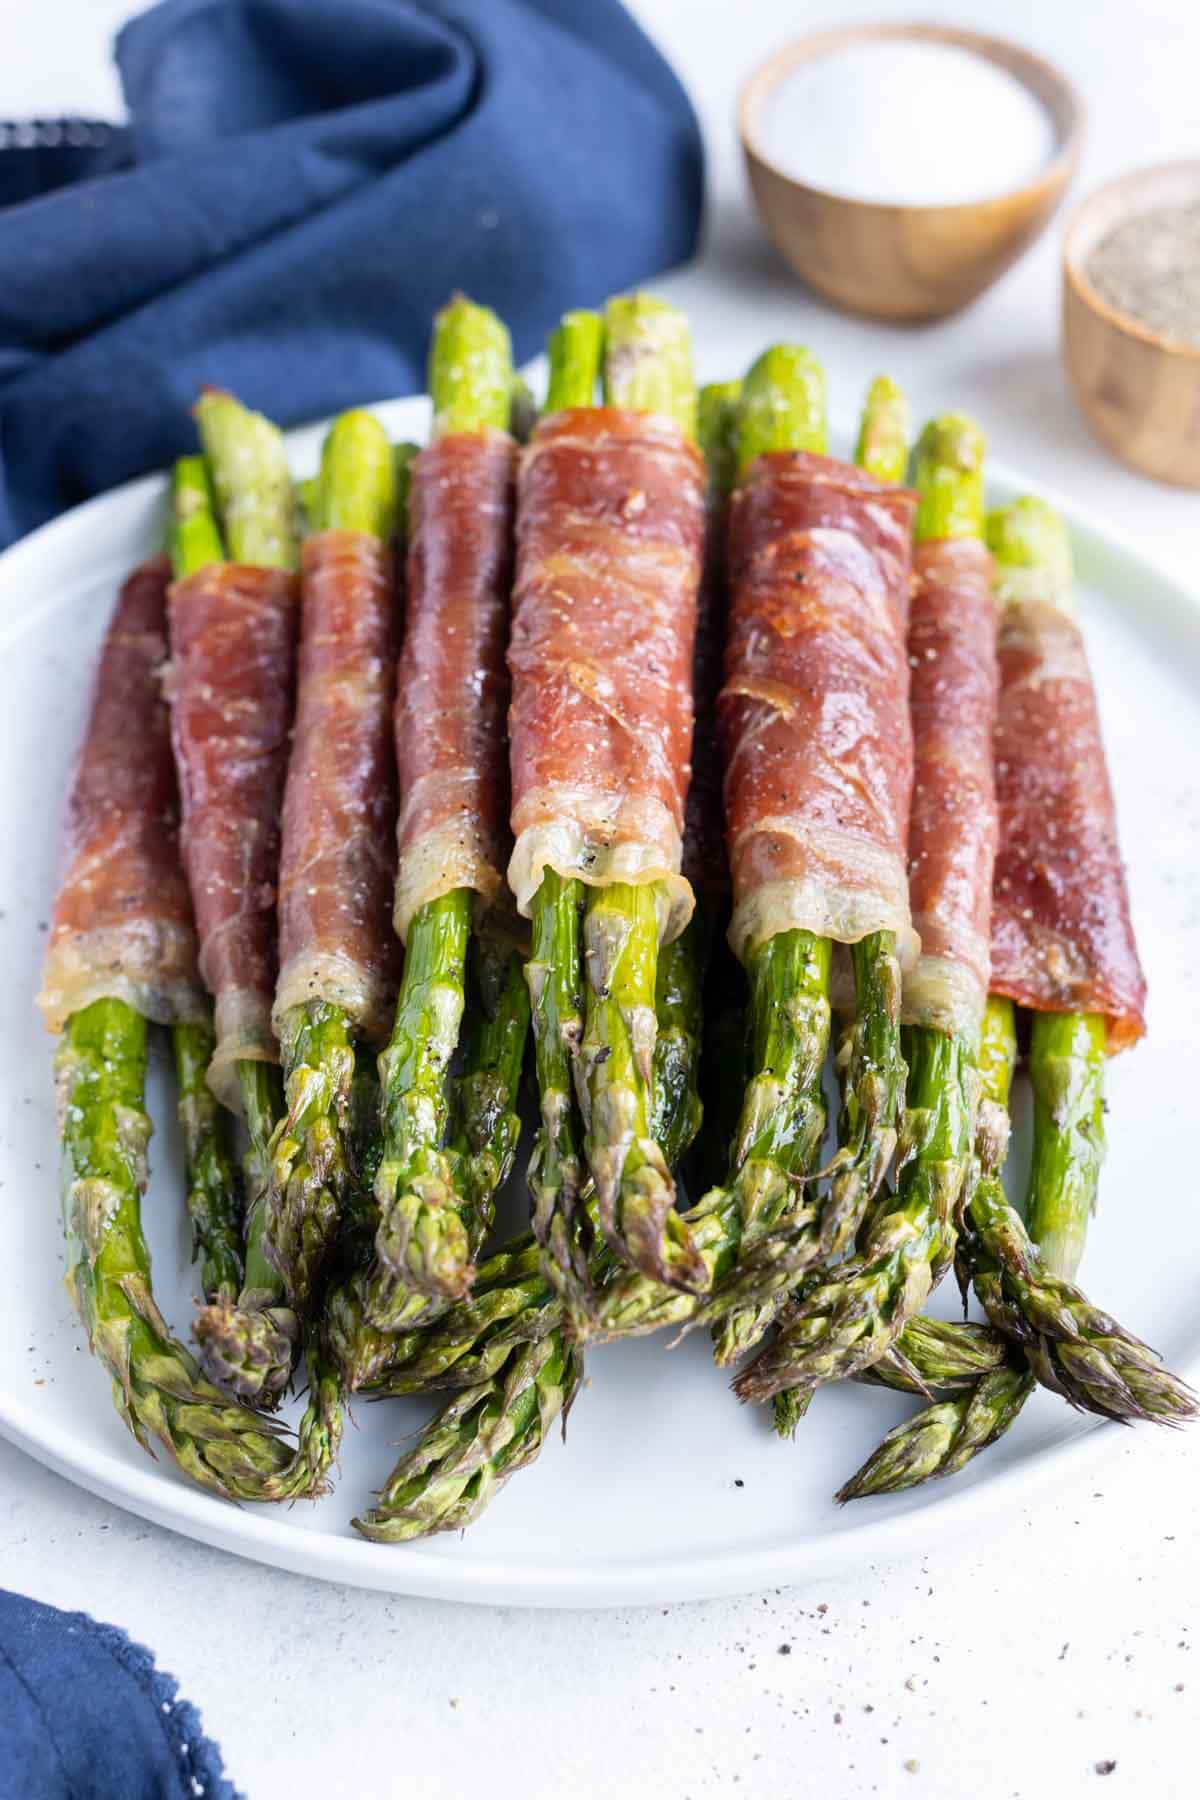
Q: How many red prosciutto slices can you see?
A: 8